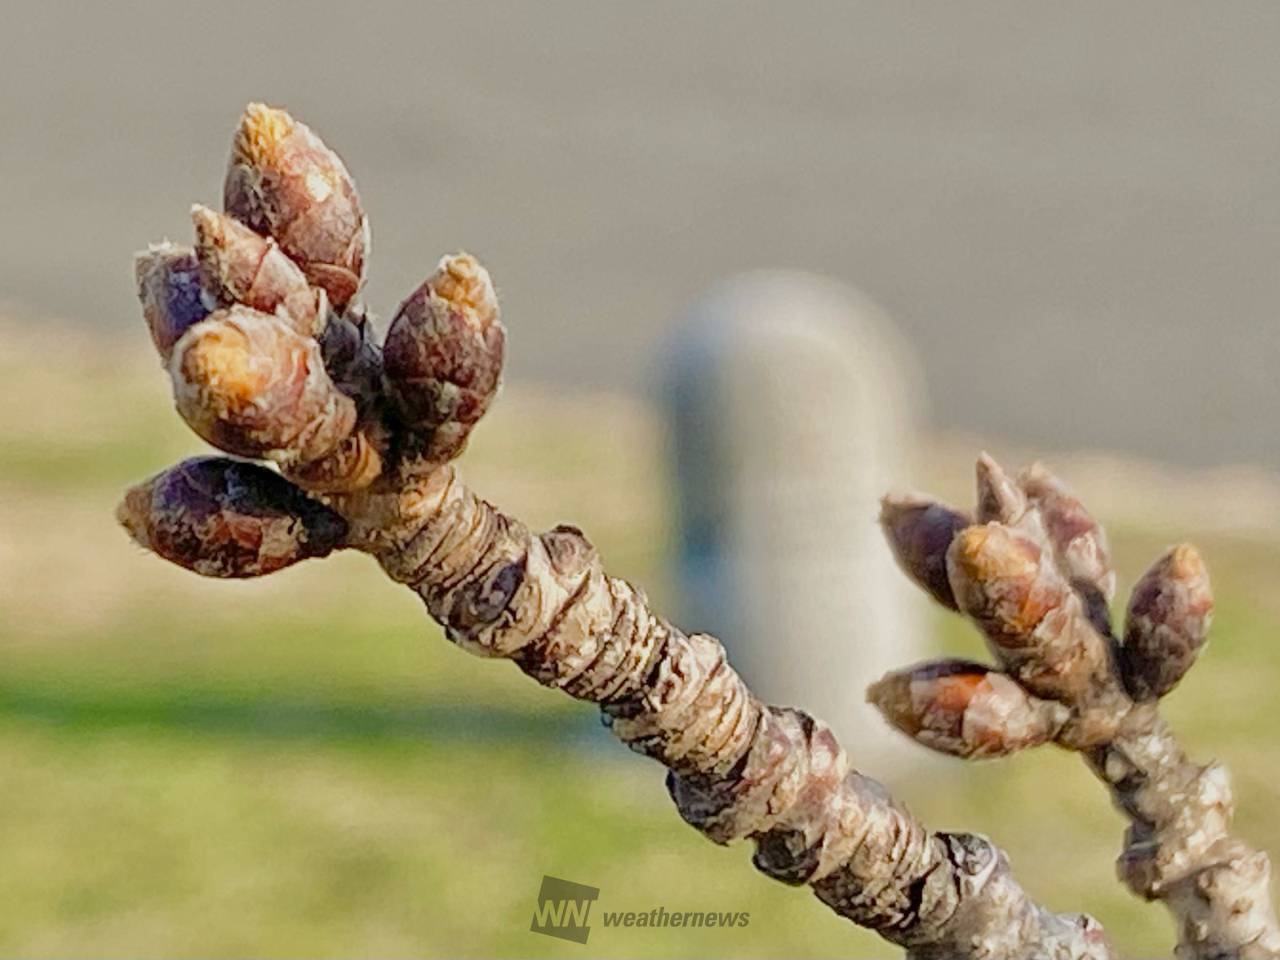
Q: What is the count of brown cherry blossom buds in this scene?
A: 12